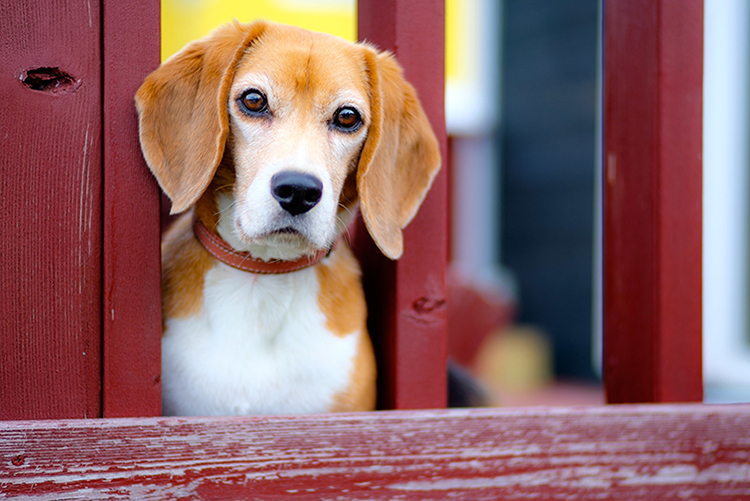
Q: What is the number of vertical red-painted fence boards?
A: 4